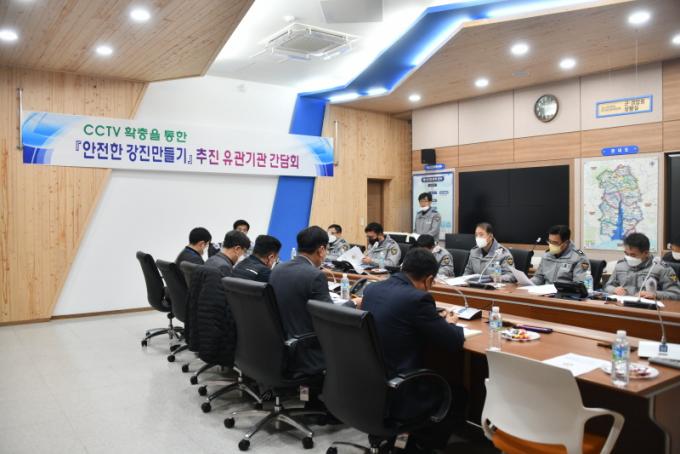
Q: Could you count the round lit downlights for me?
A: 9